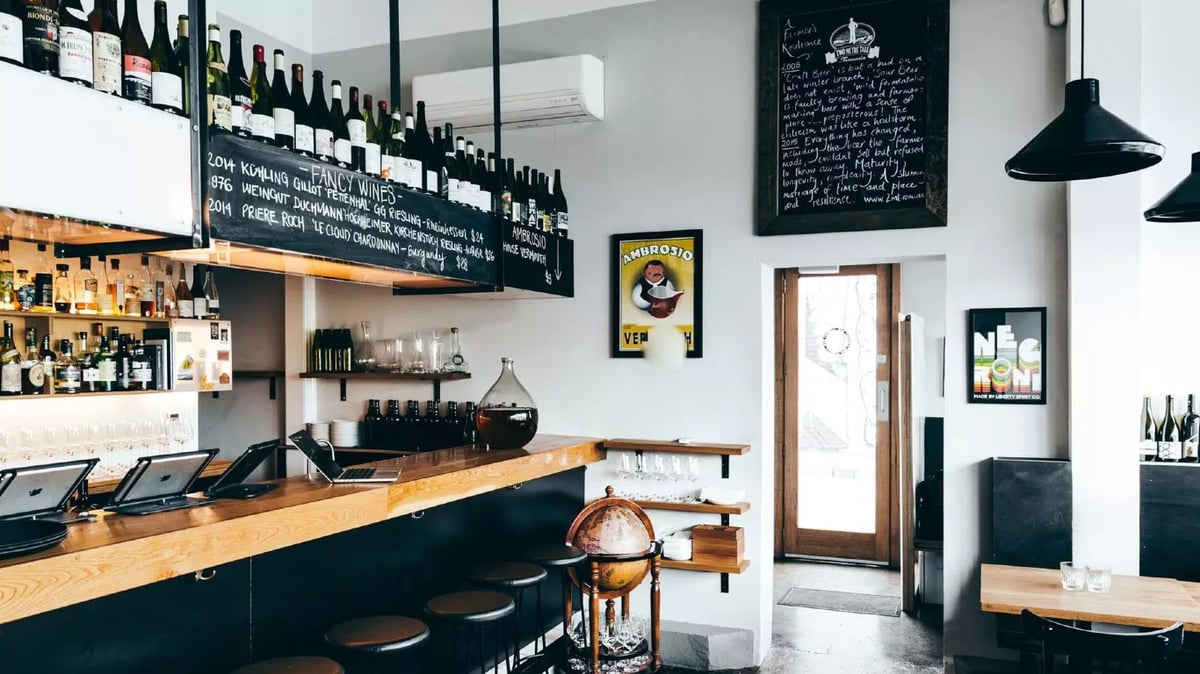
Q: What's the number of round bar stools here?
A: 5